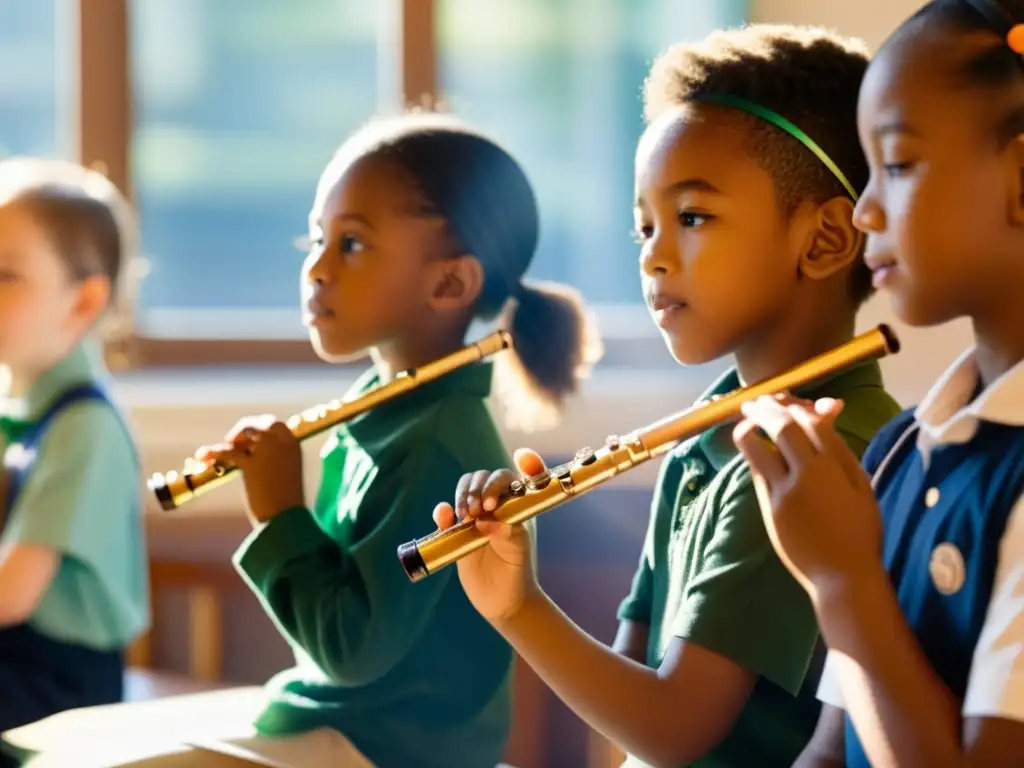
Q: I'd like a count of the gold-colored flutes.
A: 2